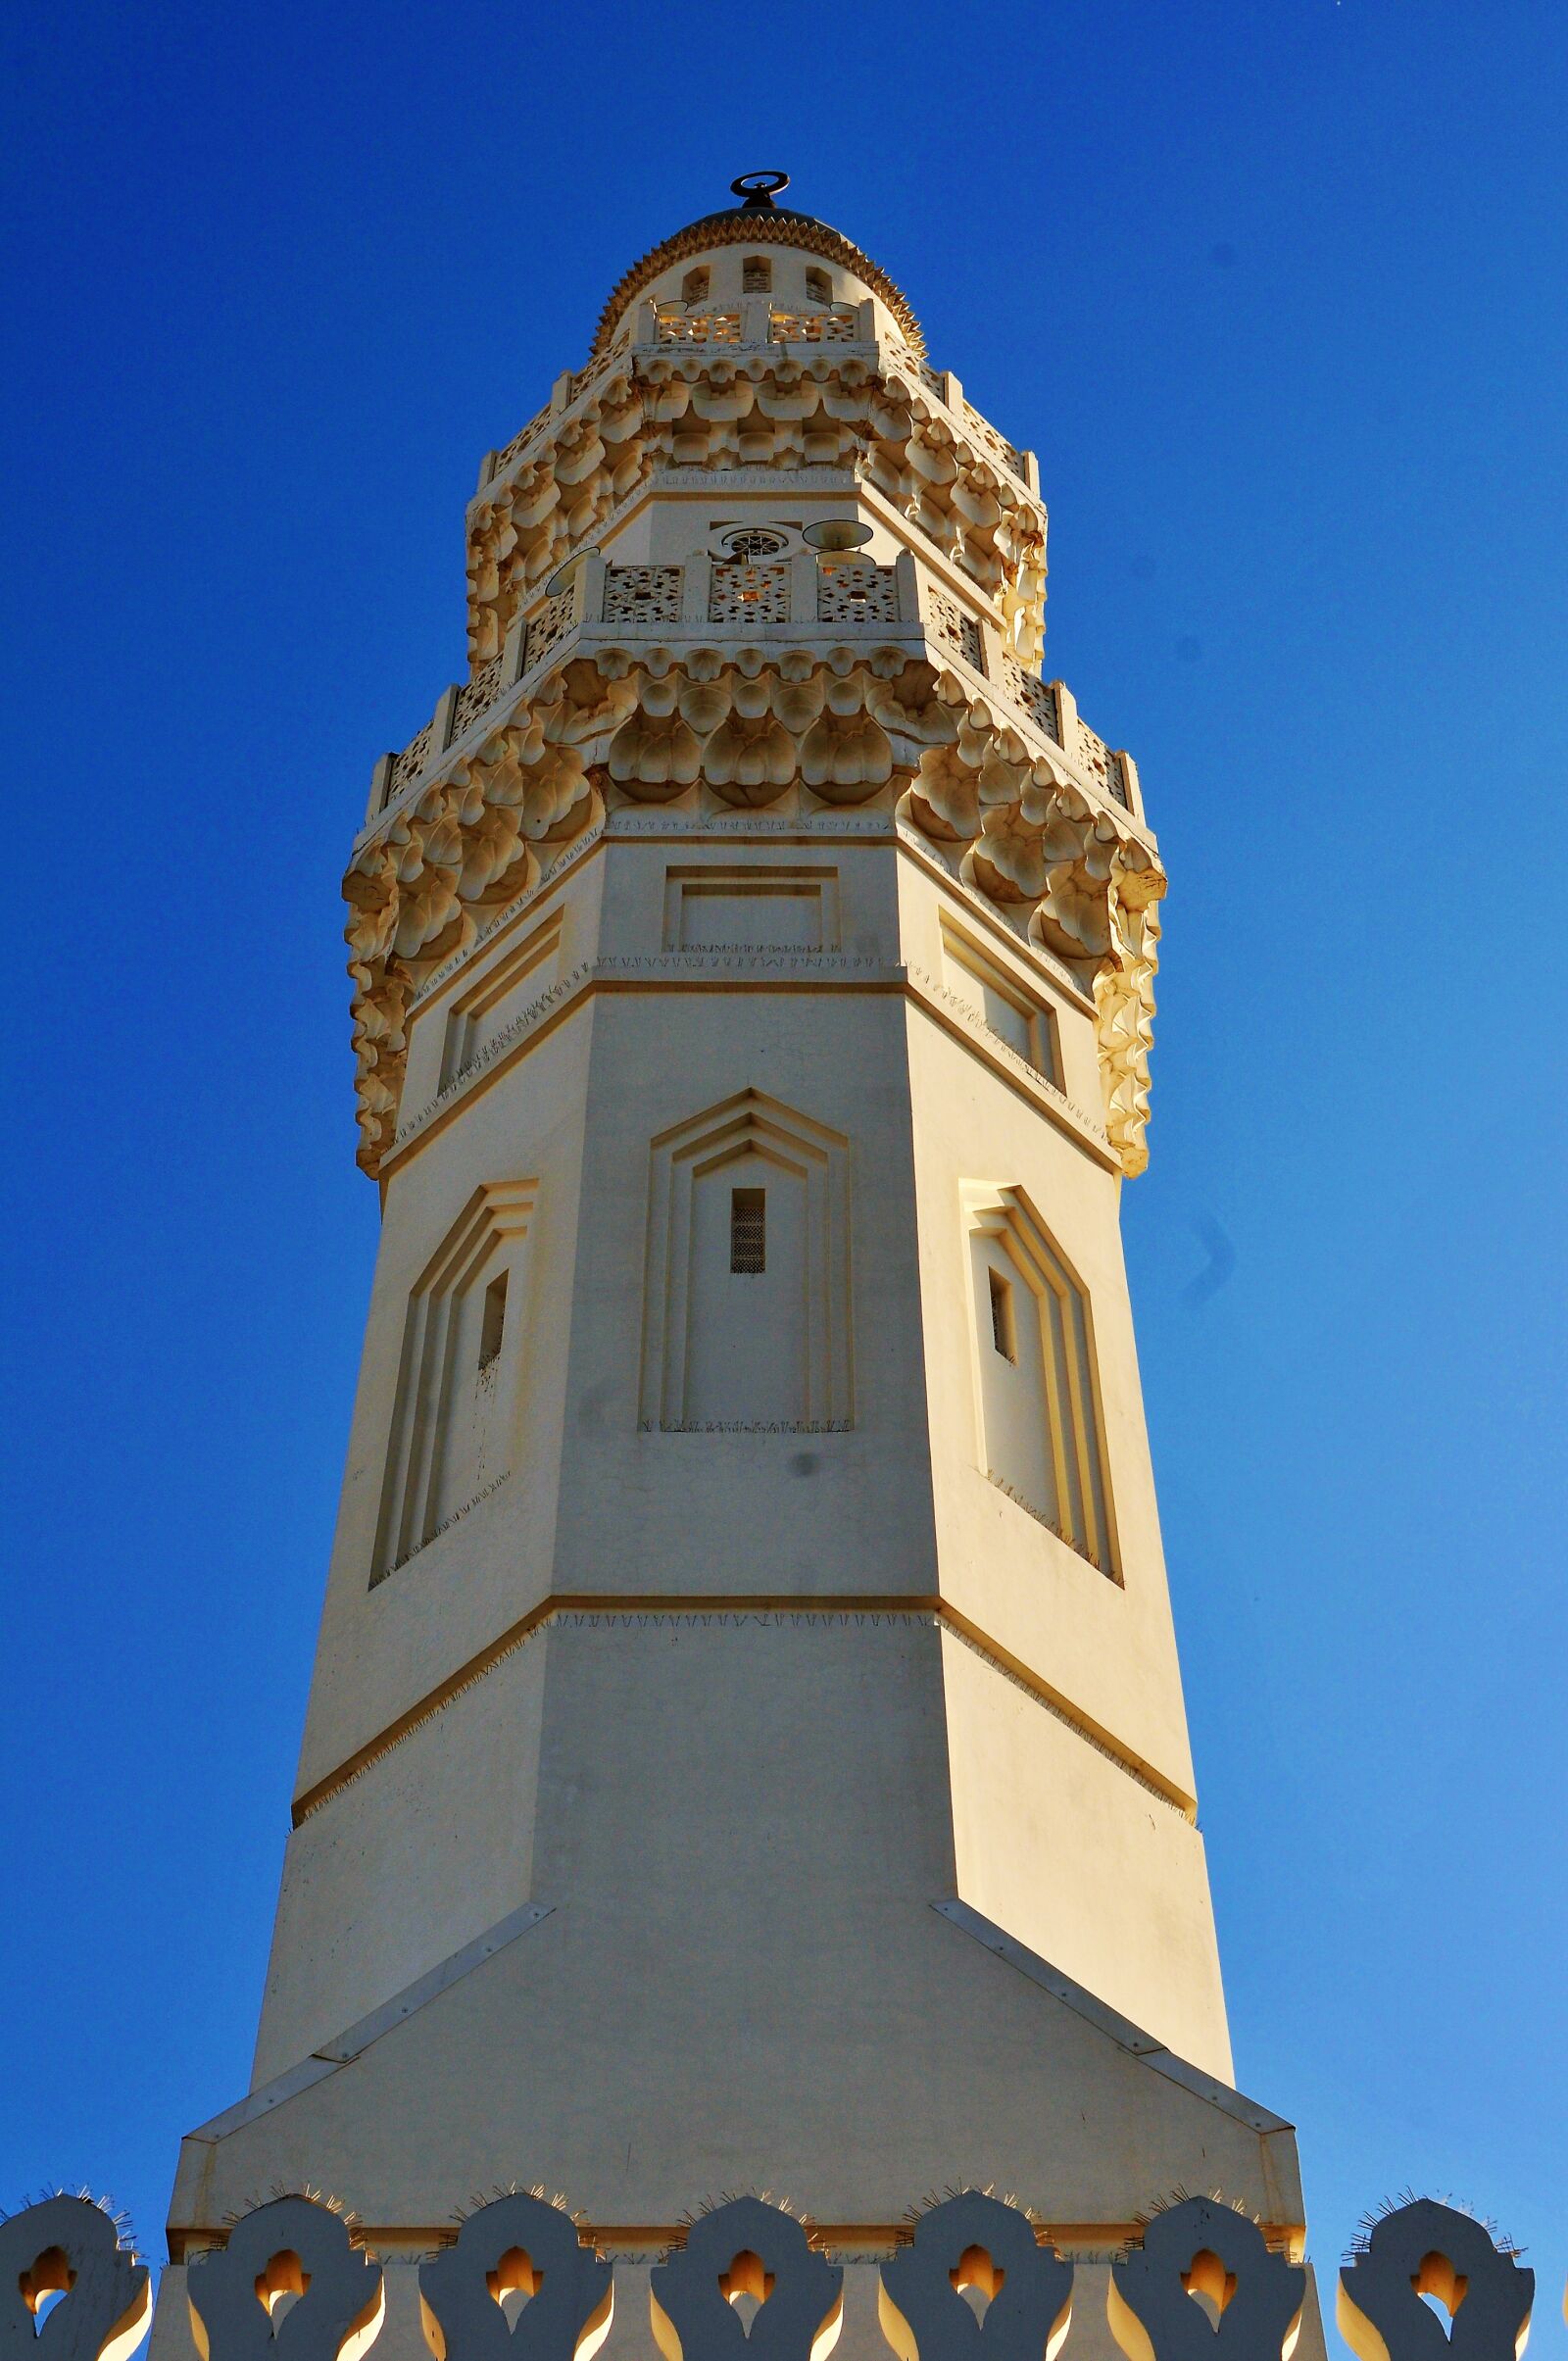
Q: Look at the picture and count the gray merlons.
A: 7